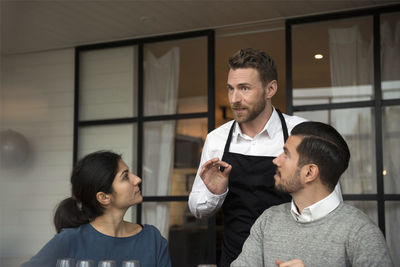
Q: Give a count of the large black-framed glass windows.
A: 2